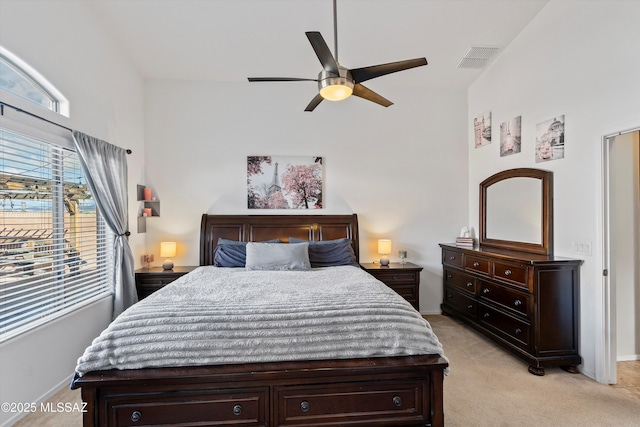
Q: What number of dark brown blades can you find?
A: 5